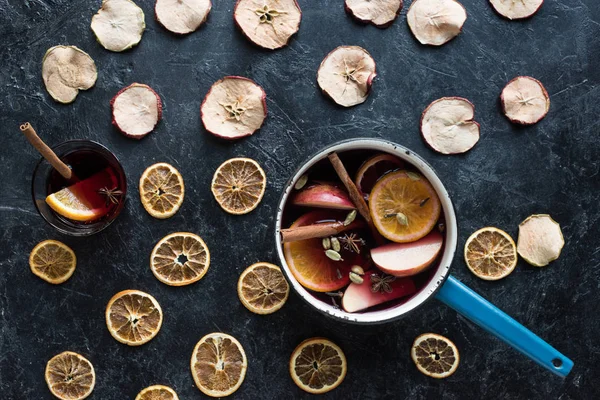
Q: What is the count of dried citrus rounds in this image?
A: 12